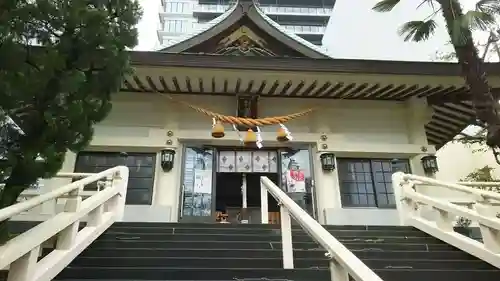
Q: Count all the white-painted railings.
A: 3